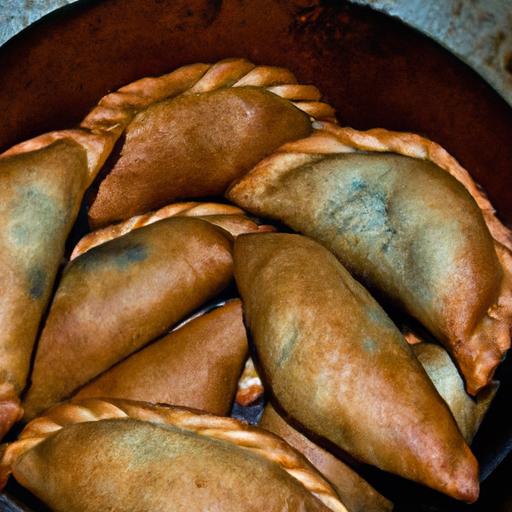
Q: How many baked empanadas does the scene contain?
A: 9